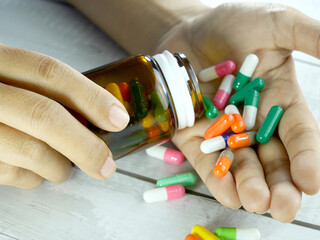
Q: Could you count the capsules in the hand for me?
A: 12